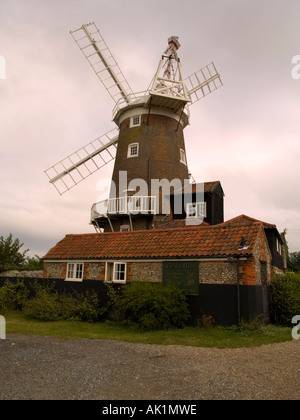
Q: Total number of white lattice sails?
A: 3